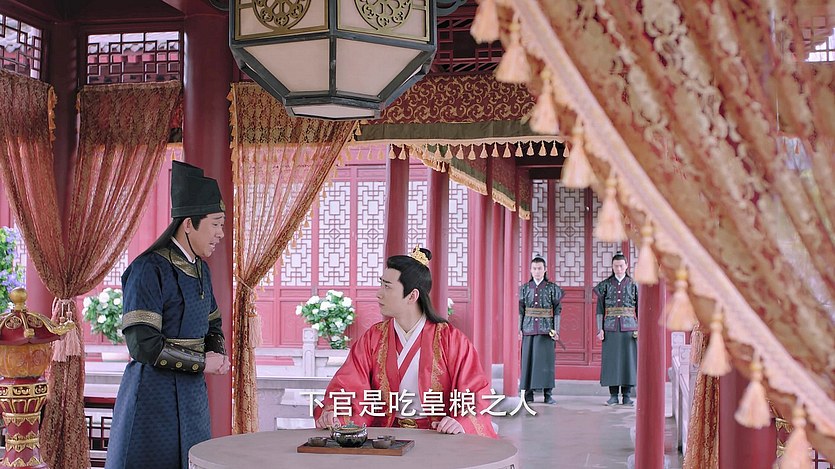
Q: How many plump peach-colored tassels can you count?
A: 10